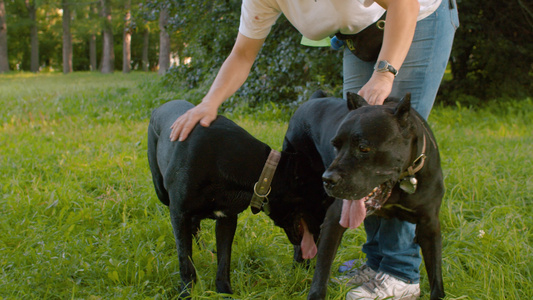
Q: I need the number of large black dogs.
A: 2